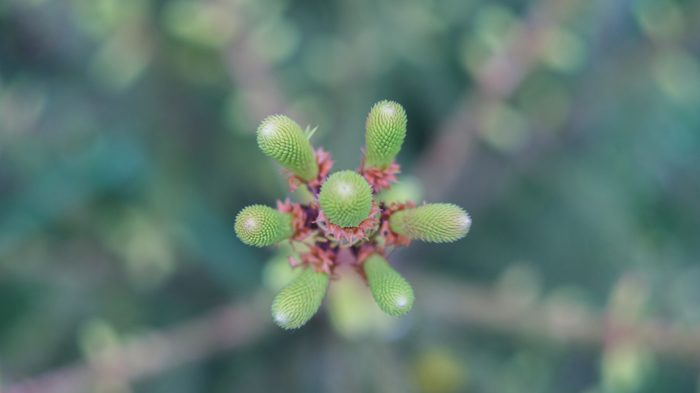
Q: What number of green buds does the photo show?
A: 7